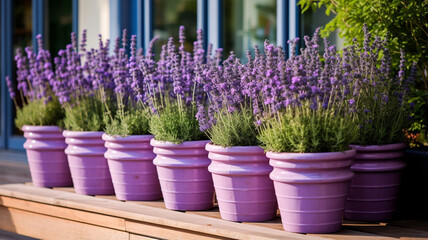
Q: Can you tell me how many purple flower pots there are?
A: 7